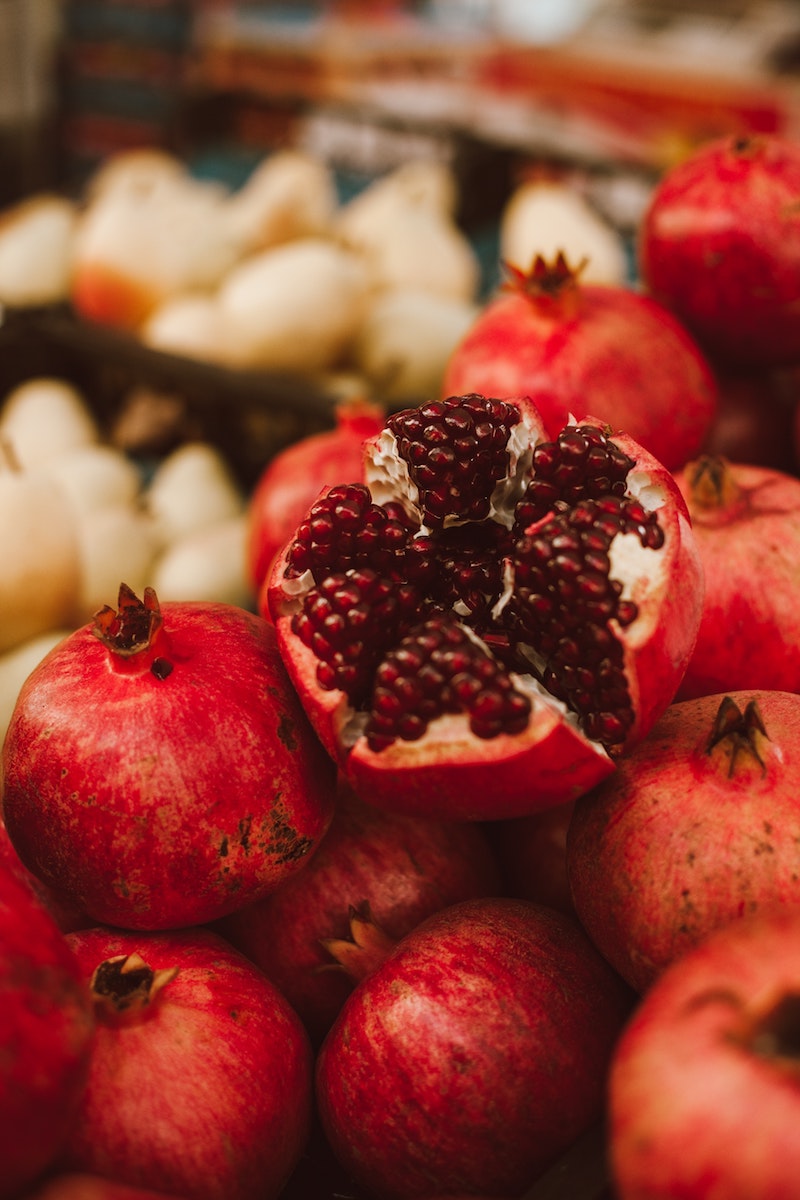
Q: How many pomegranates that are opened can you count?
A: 1